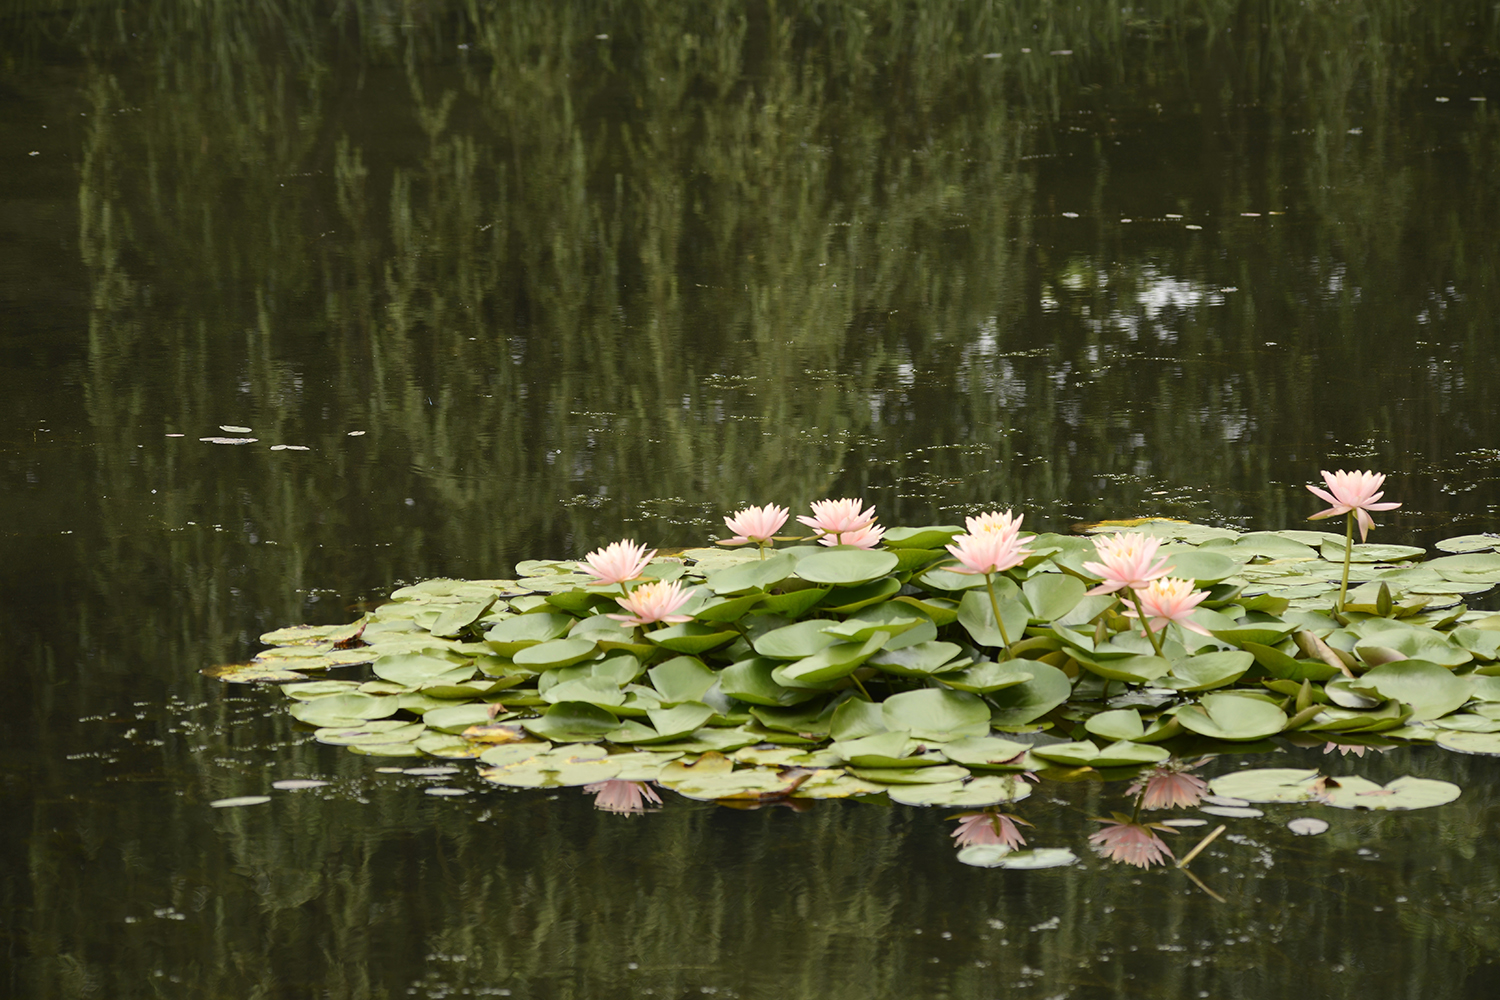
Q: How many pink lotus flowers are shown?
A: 10